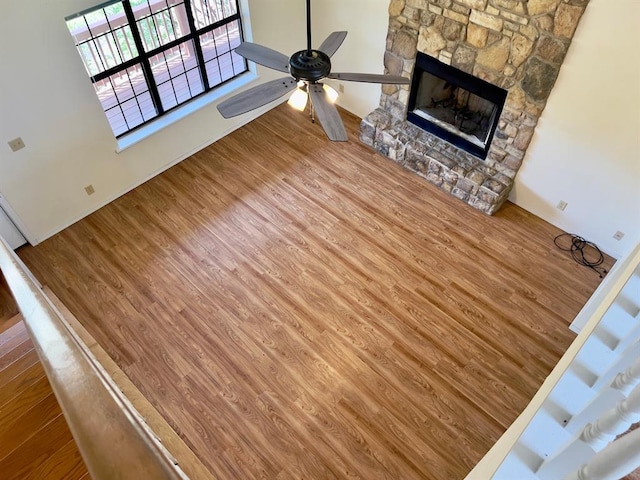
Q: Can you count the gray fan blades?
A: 5